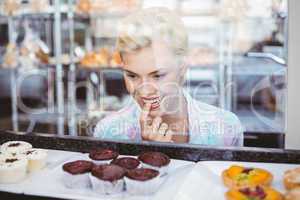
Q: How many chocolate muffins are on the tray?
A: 6